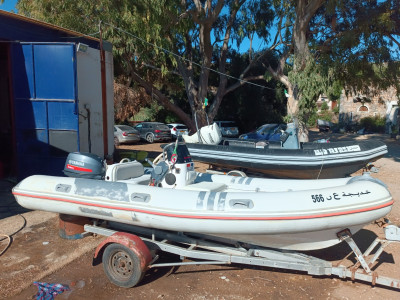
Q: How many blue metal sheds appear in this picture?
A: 1